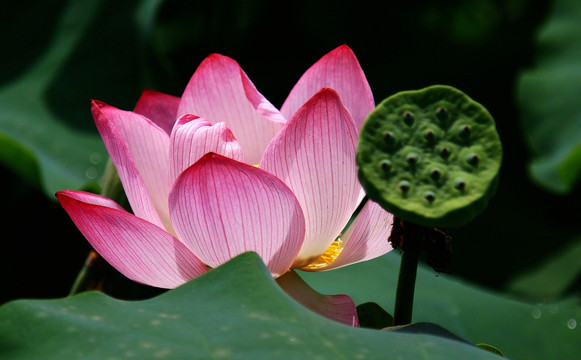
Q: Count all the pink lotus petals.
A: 10